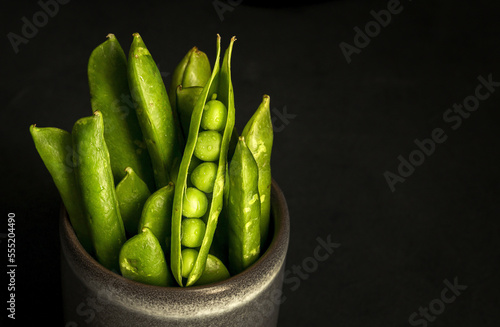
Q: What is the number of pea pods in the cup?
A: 13